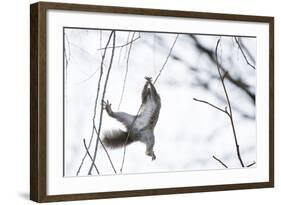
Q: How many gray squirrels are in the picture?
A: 1